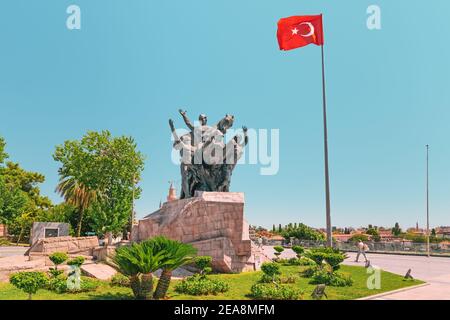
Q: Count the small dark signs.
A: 3